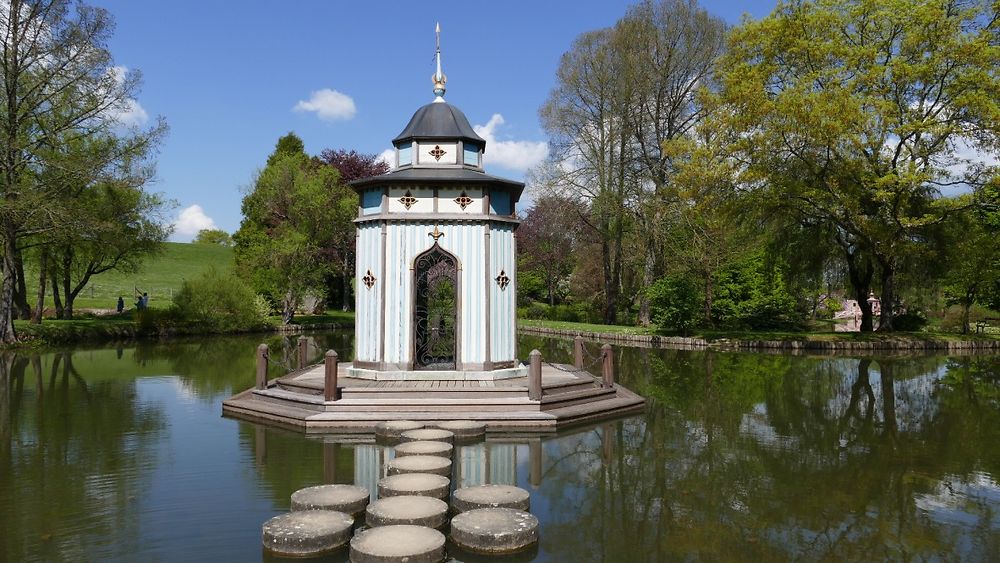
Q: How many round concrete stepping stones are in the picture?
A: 12